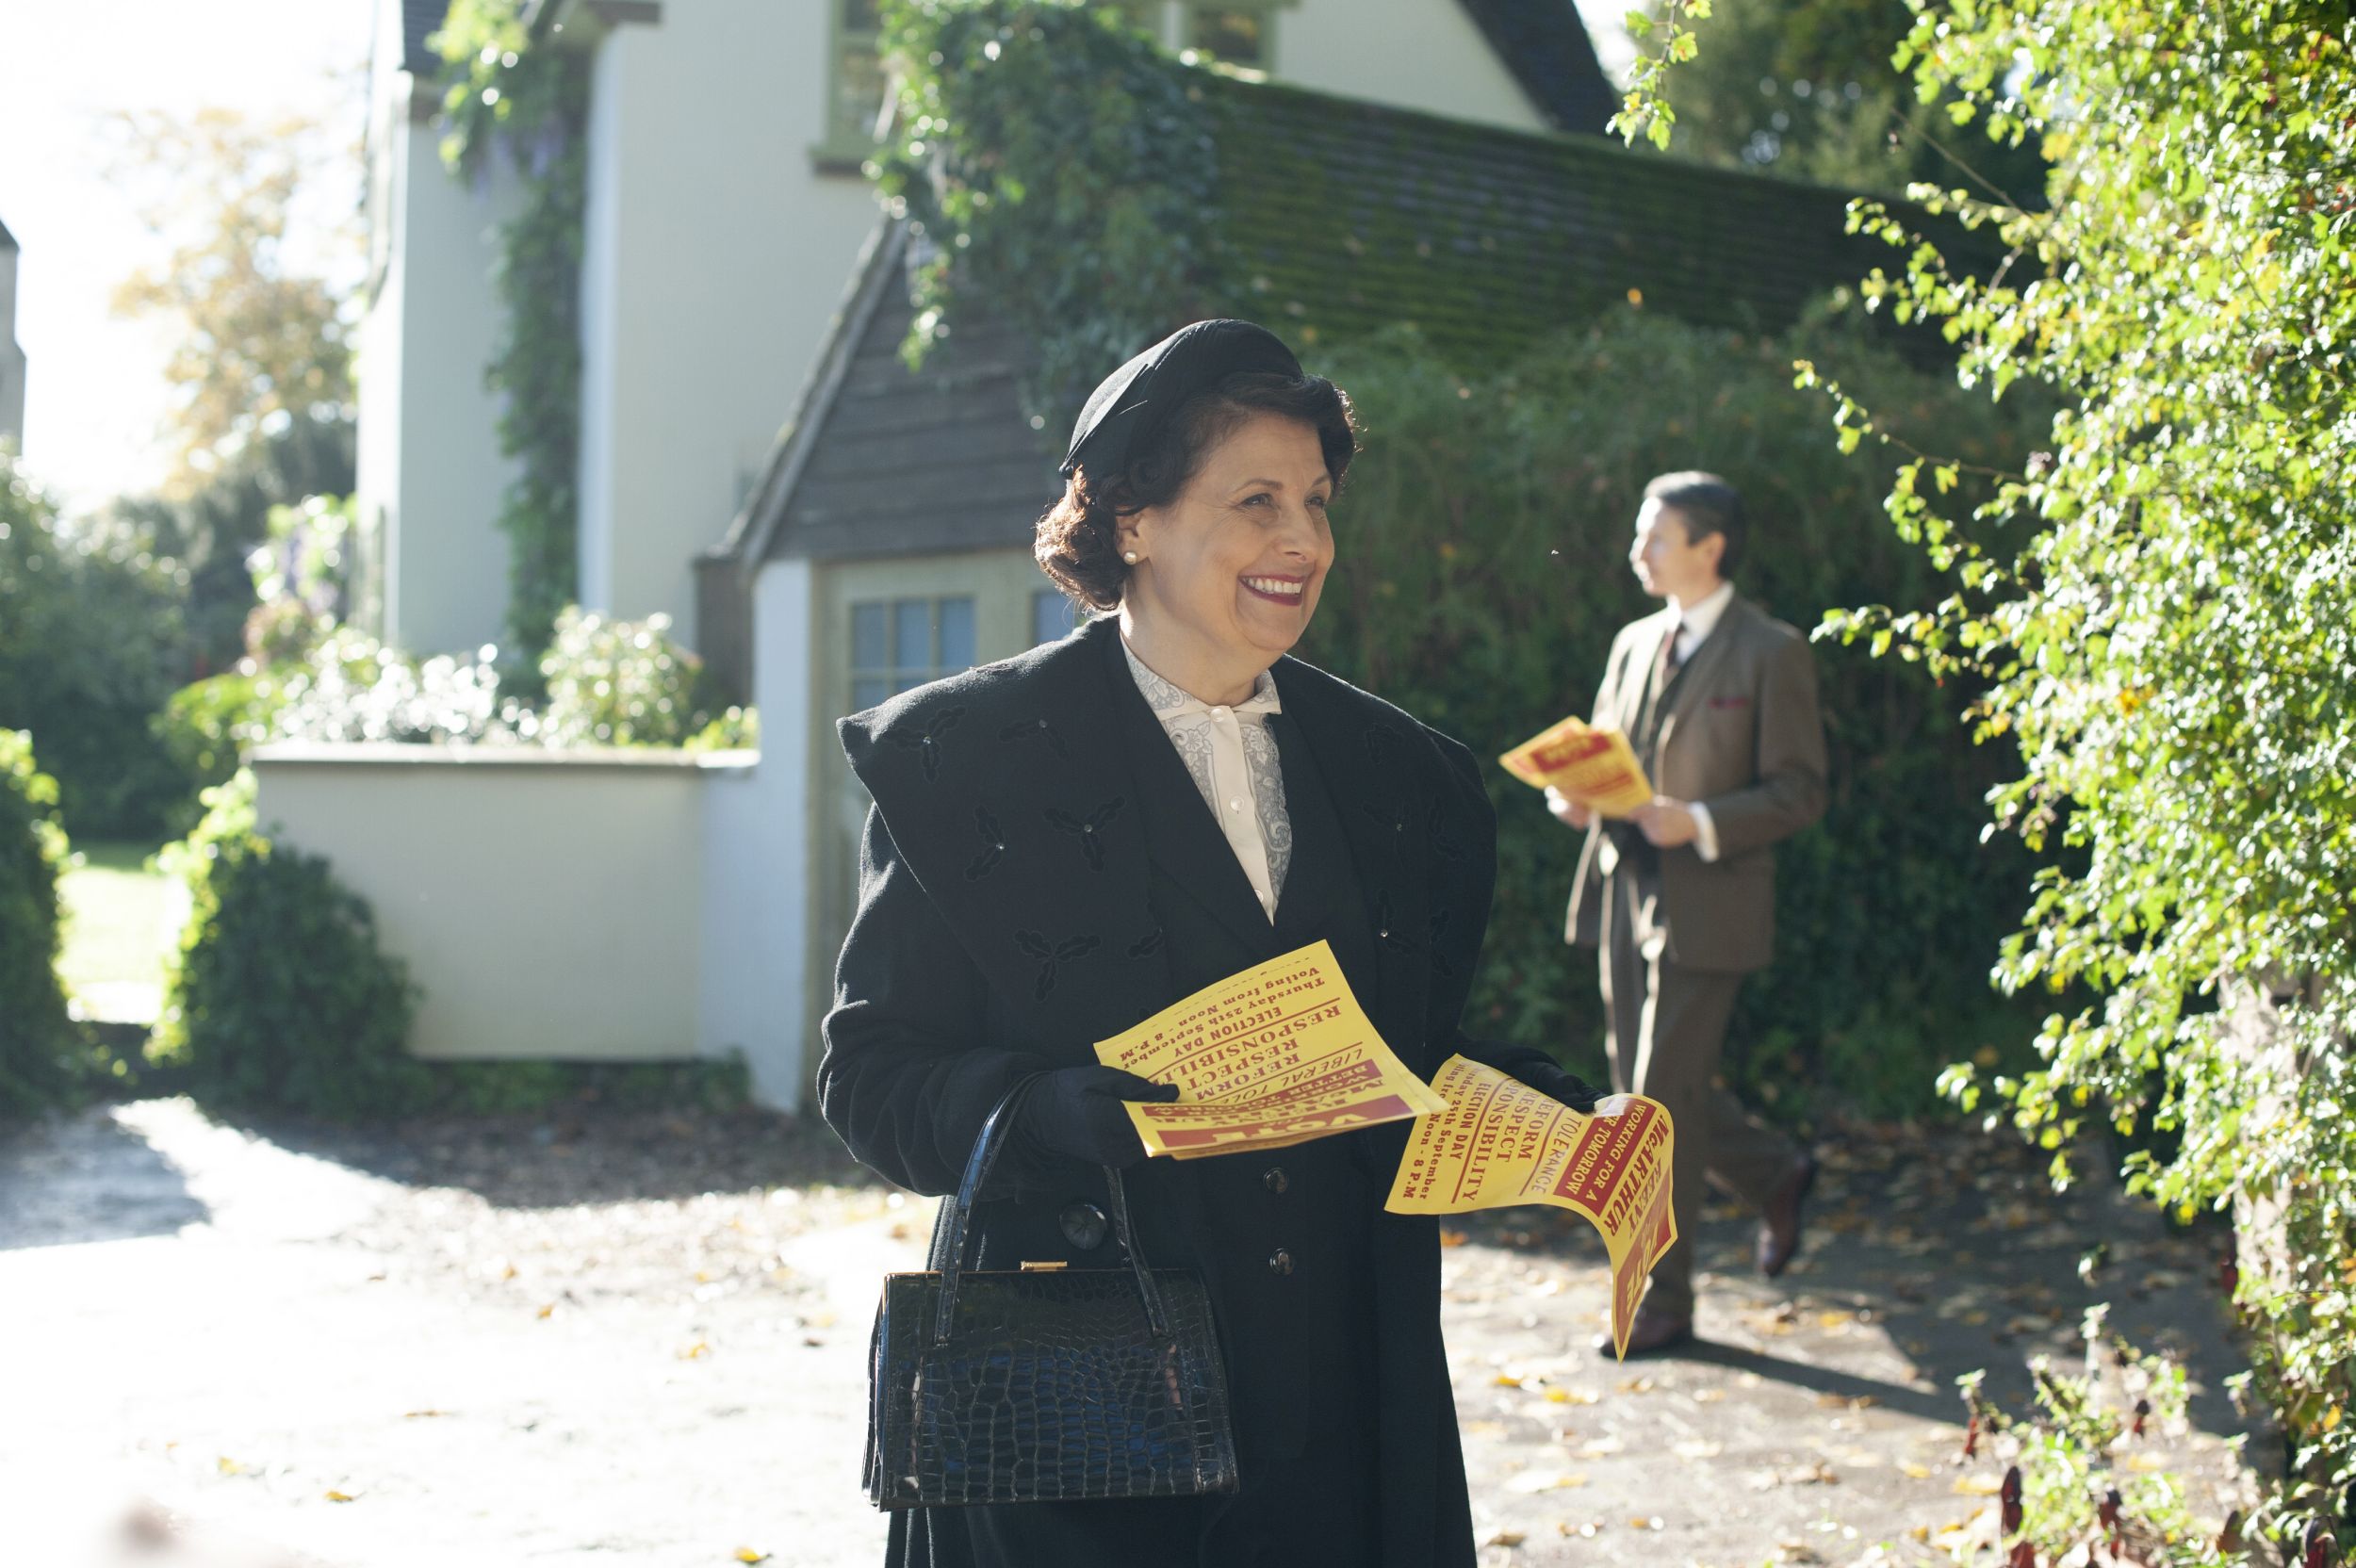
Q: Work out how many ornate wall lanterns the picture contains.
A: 0